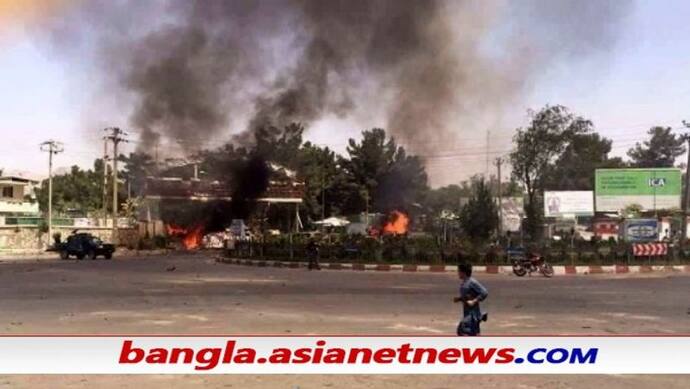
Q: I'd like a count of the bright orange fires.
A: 2